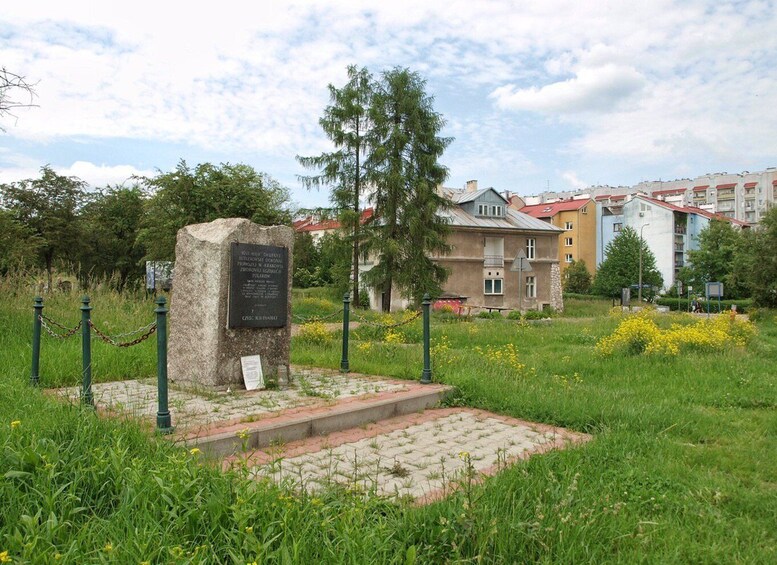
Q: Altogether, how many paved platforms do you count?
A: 2